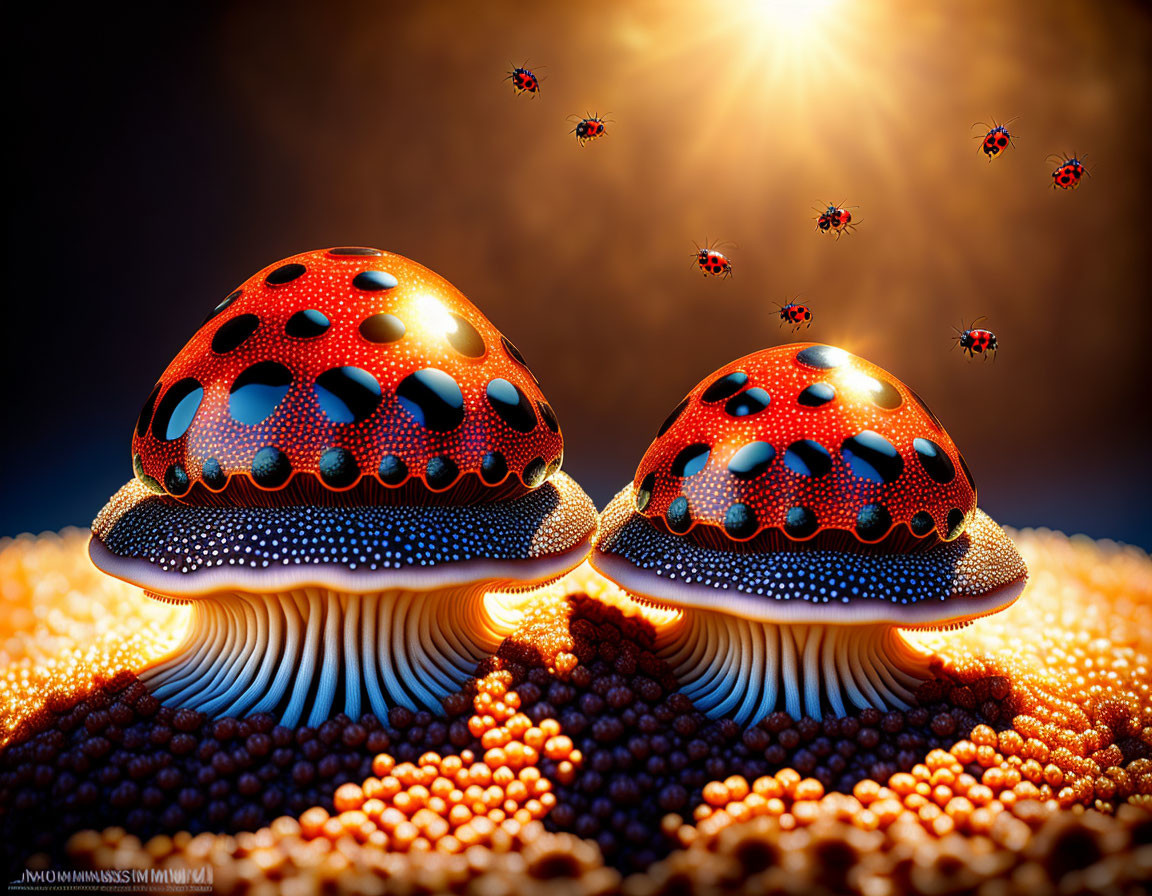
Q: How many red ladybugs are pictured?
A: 8